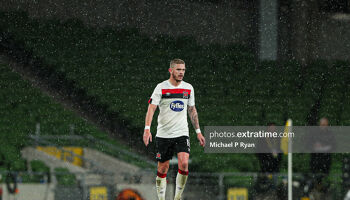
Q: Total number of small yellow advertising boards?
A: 2